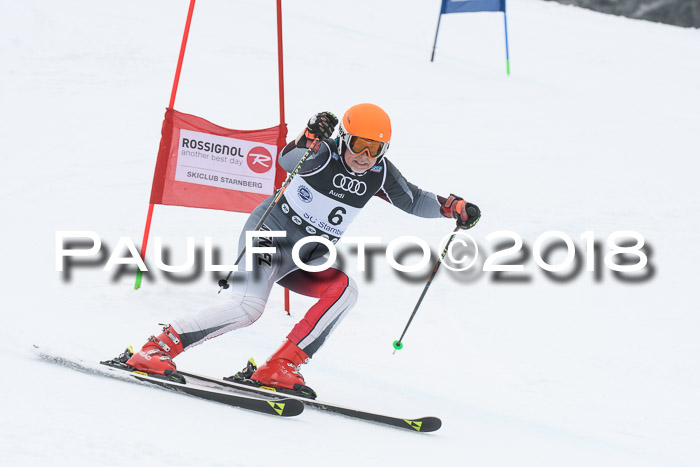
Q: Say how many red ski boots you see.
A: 2